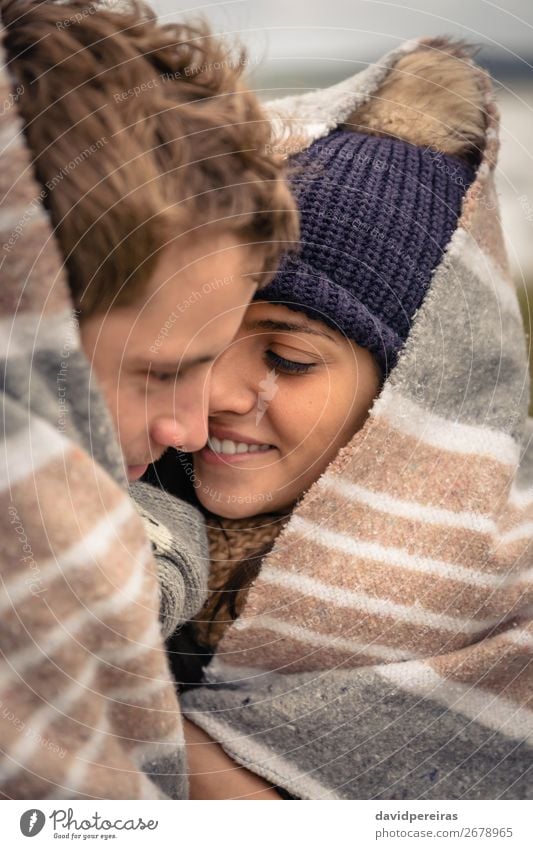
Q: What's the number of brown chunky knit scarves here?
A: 1